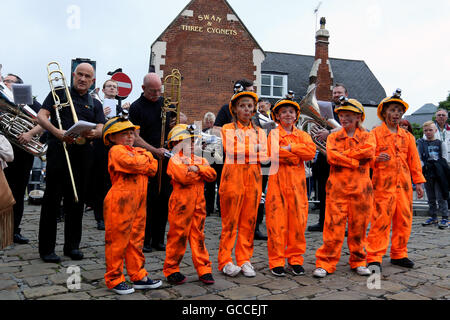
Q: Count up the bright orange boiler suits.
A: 6